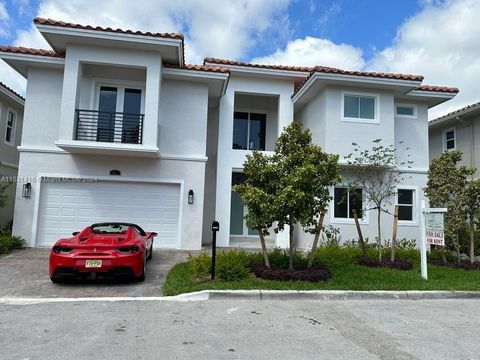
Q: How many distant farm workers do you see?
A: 0